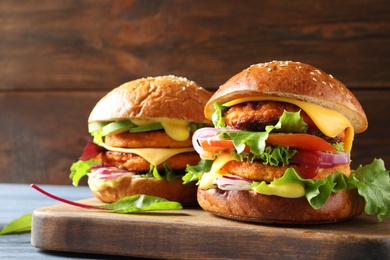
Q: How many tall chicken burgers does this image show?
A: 2